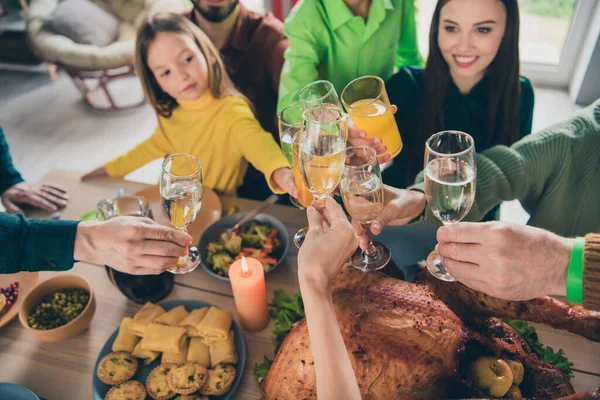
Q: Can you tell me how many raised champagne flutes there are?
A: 6